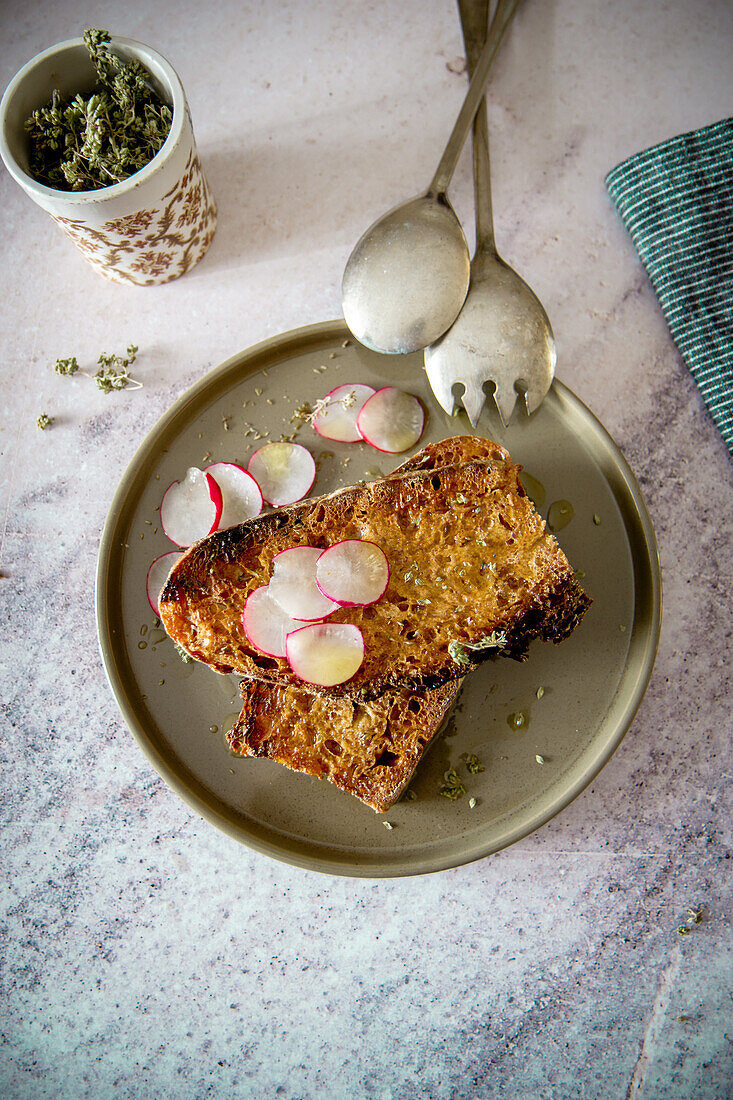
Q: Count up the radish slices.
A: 10